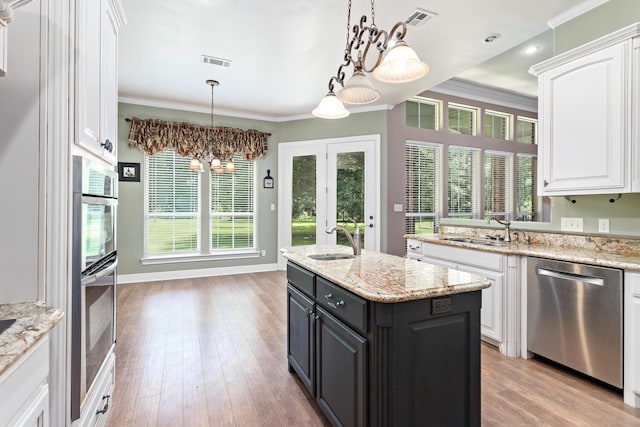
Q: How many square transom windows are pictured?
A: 4